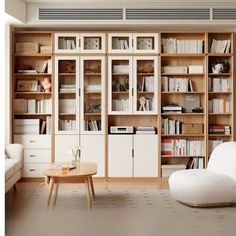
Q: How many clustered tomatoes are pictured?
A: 0